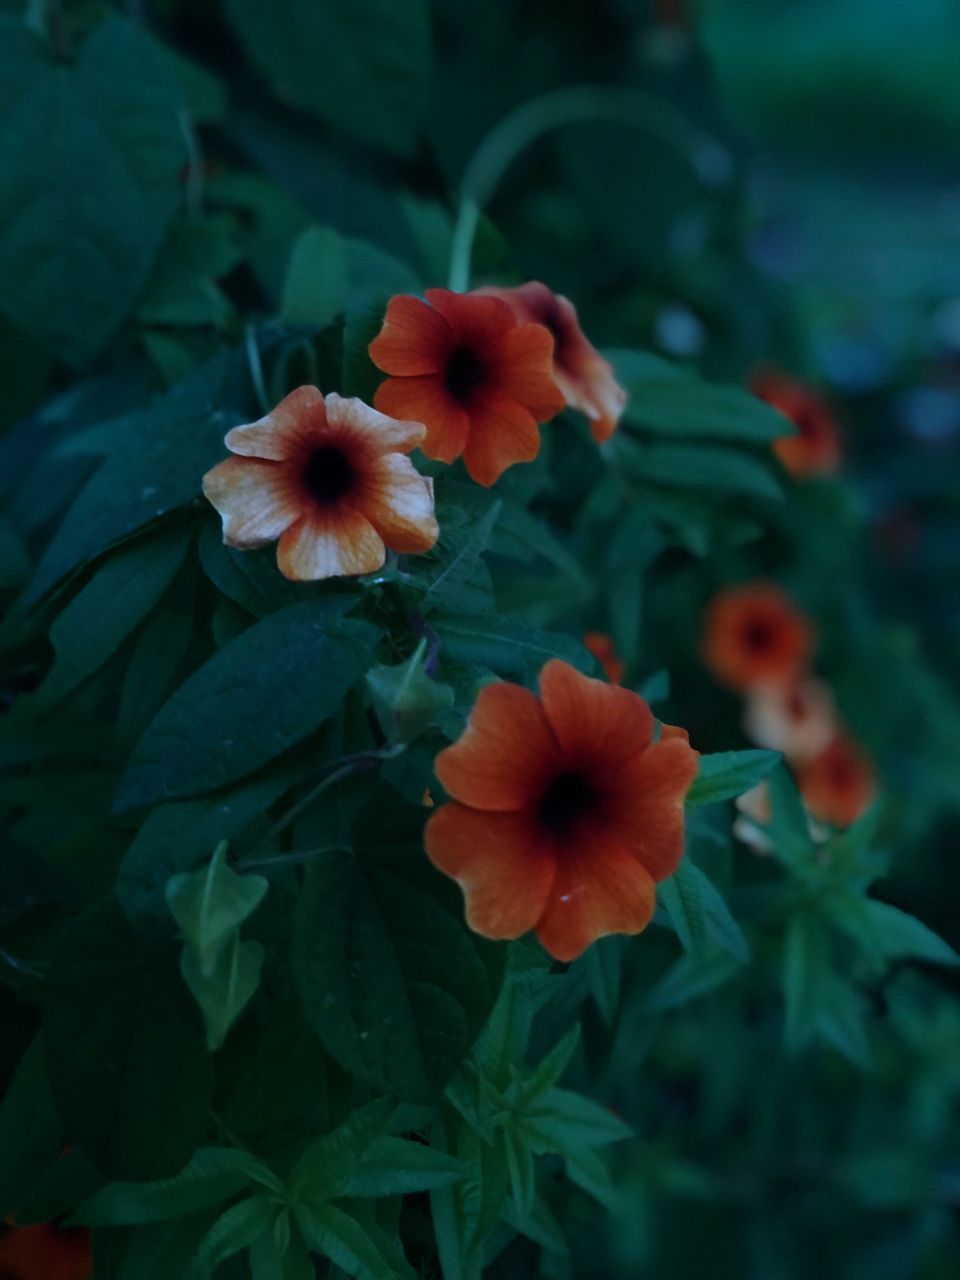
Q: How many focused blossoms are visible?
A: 3